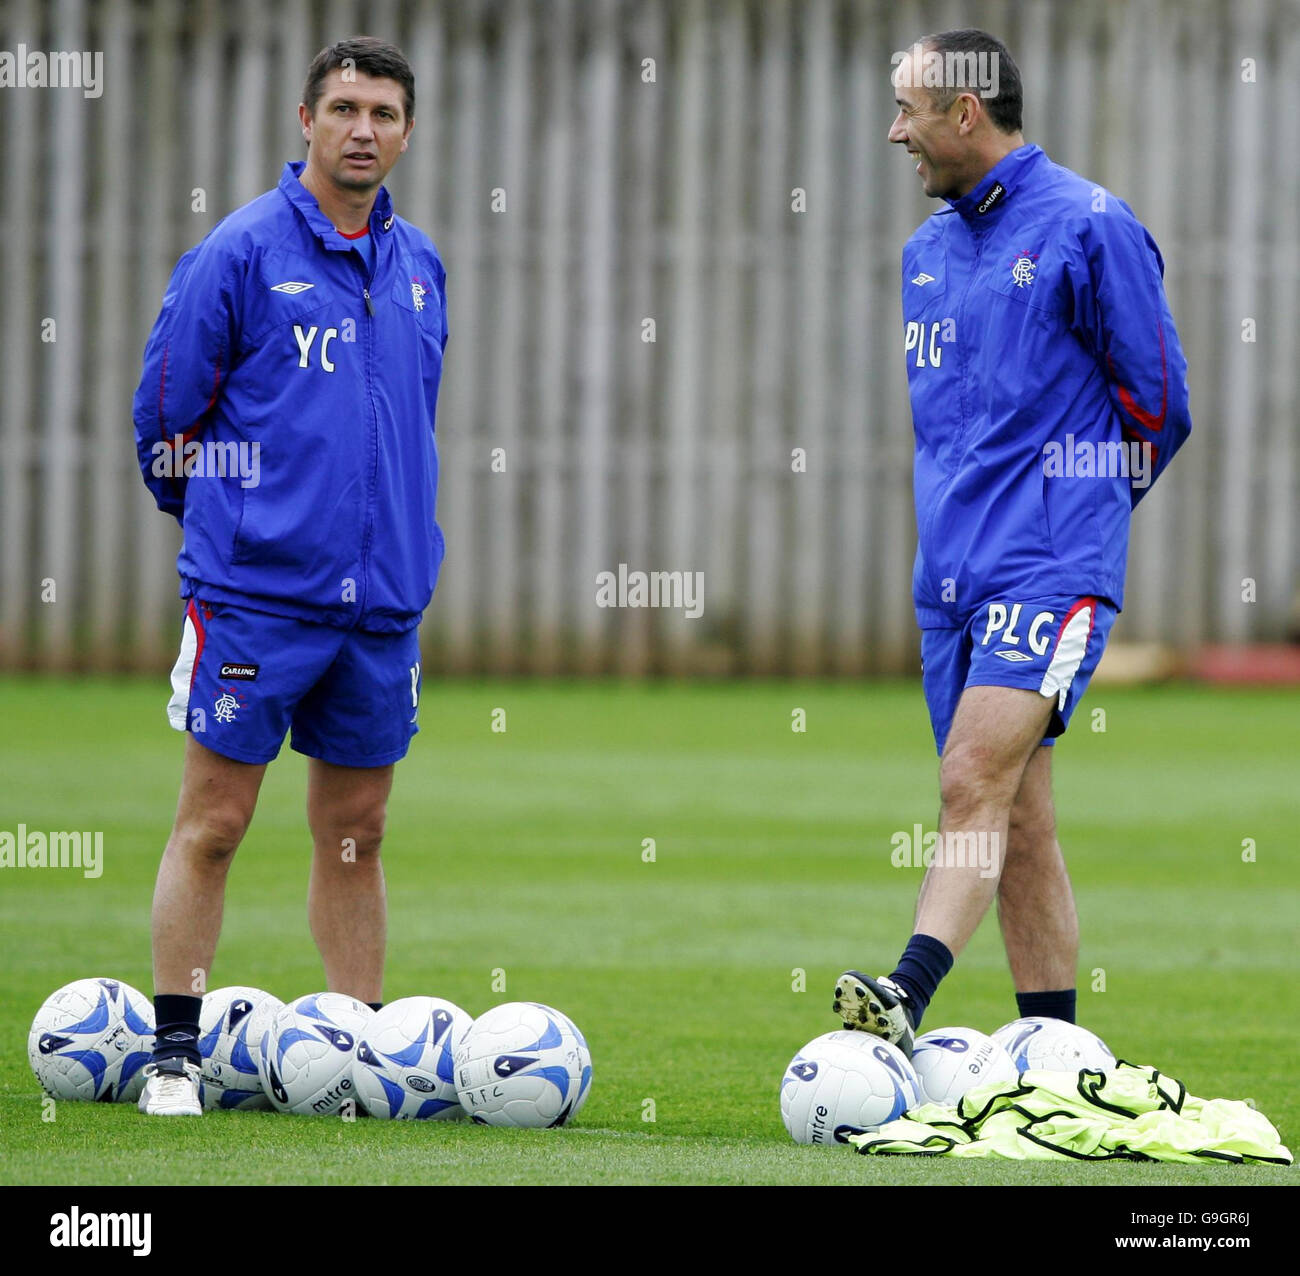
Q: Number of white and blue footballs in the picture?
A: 8